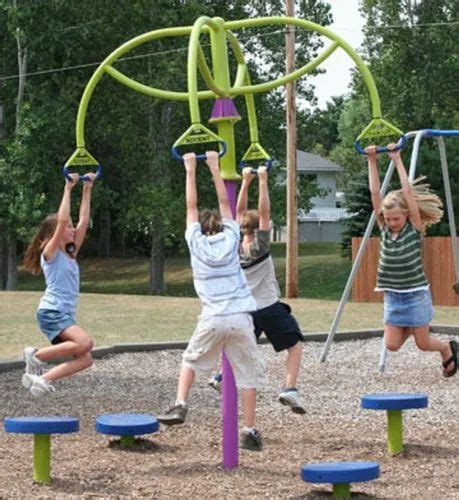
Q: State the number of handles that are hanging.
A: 4